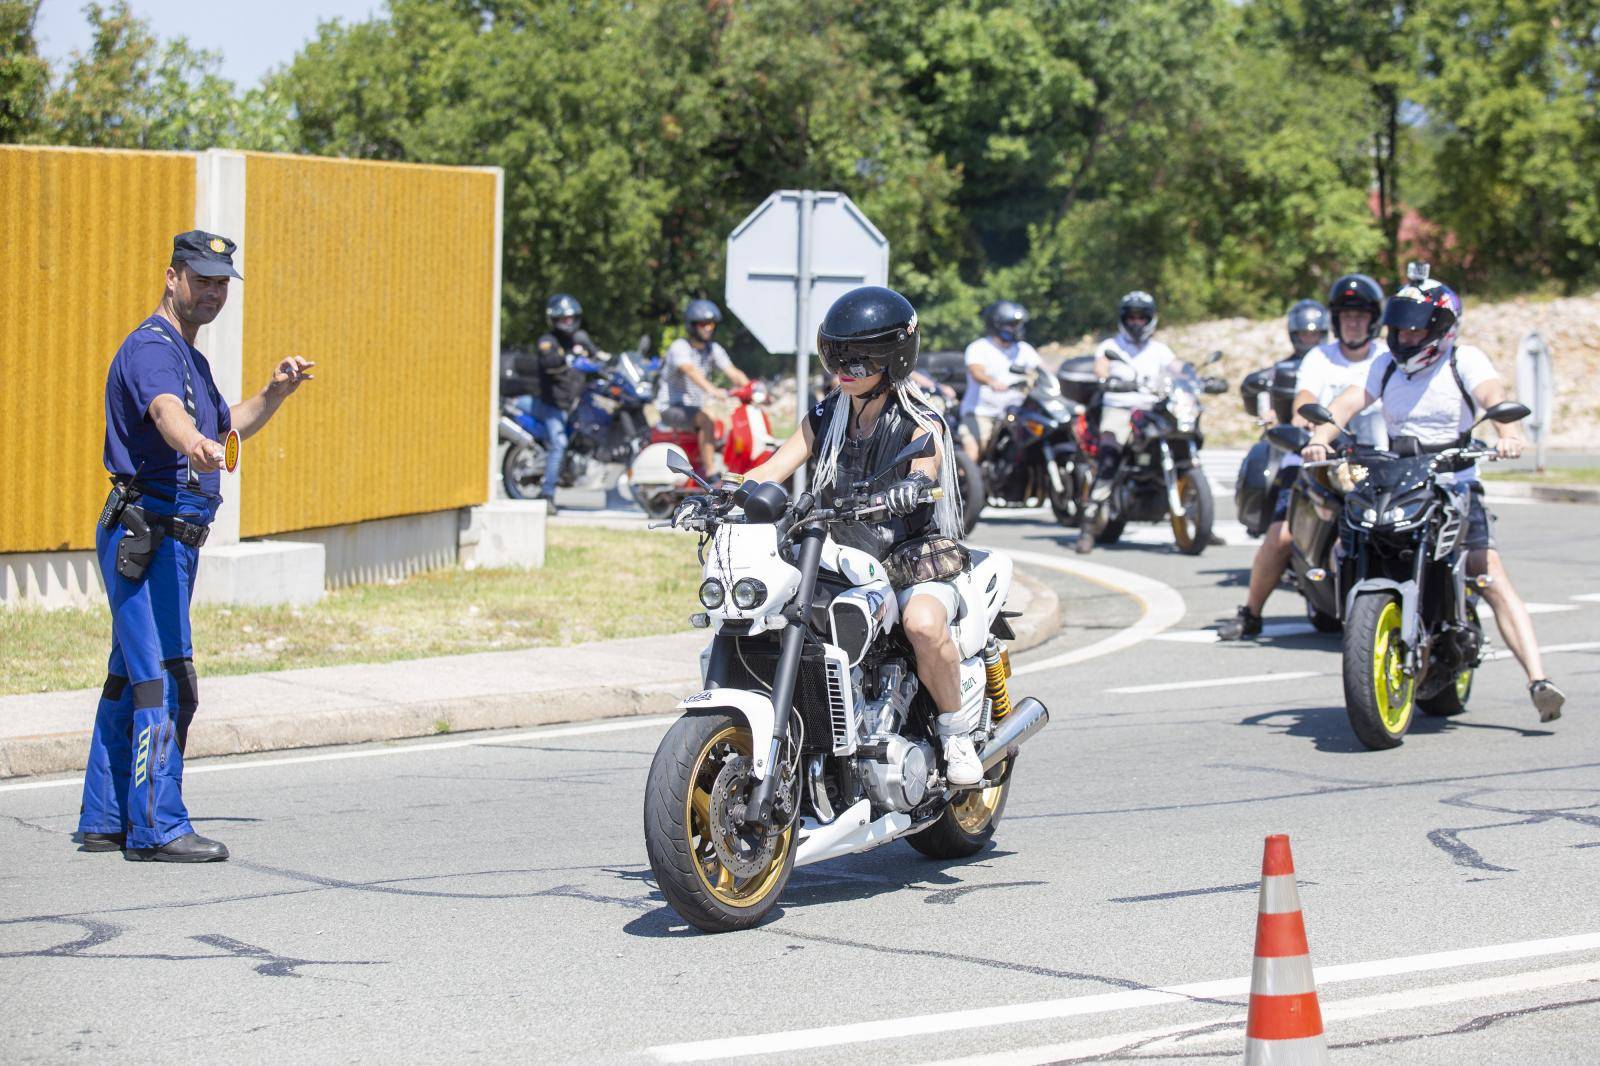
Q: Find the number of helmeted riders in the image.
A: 8